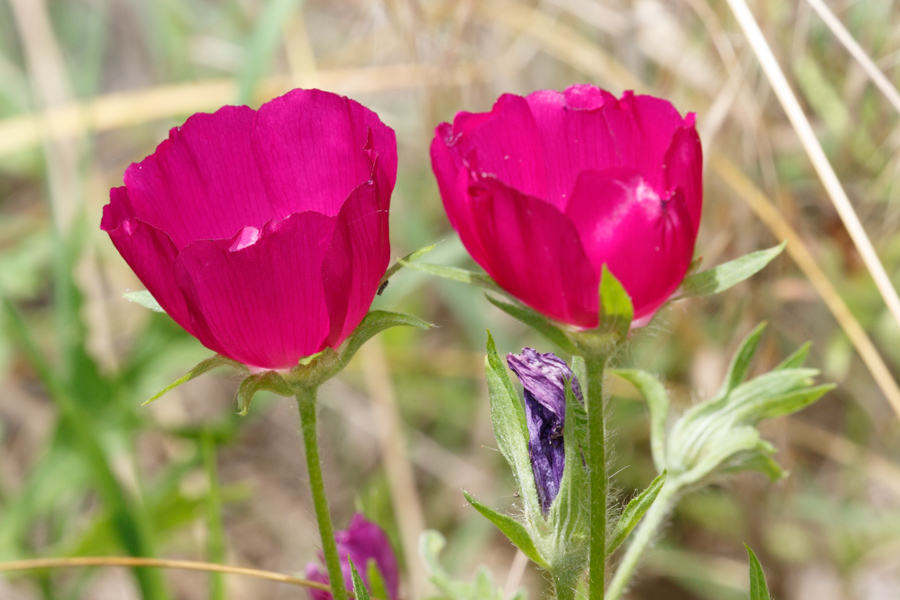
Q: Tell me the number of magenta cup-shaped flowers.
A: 2